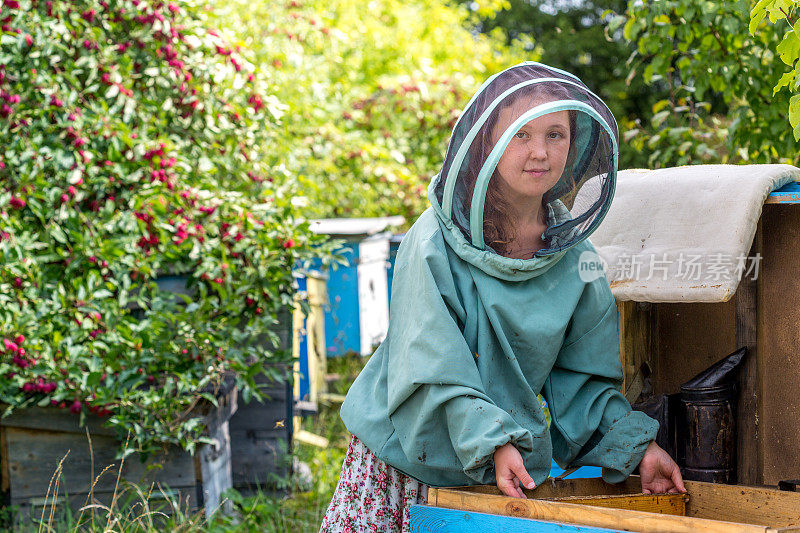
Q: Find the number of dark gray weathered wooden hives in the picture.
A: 2